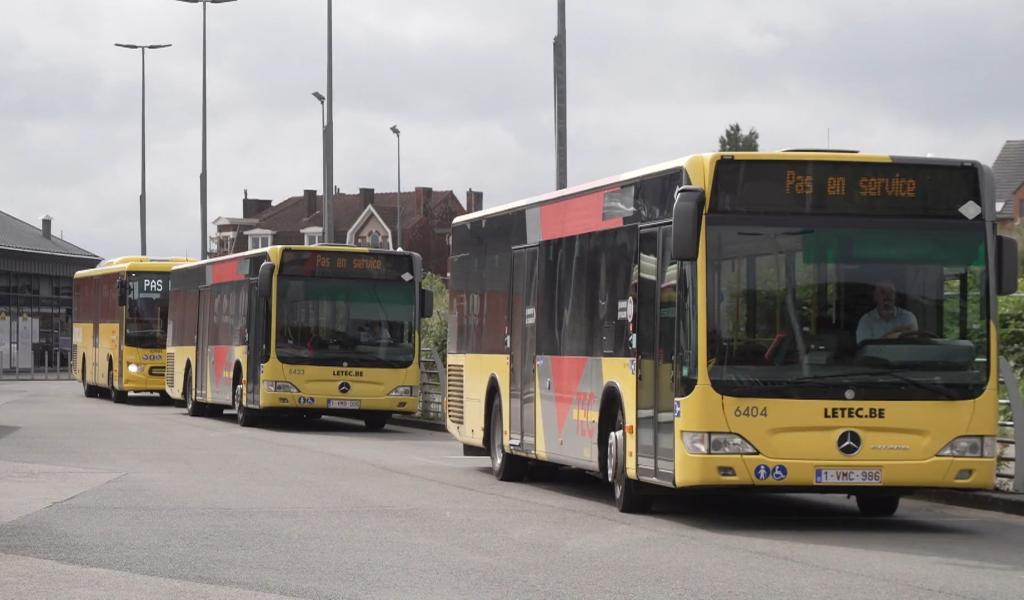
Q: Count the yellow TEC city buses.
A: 3